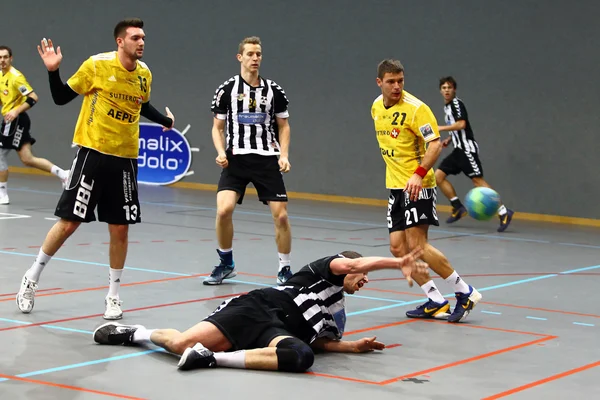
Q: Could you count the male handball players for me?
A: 6